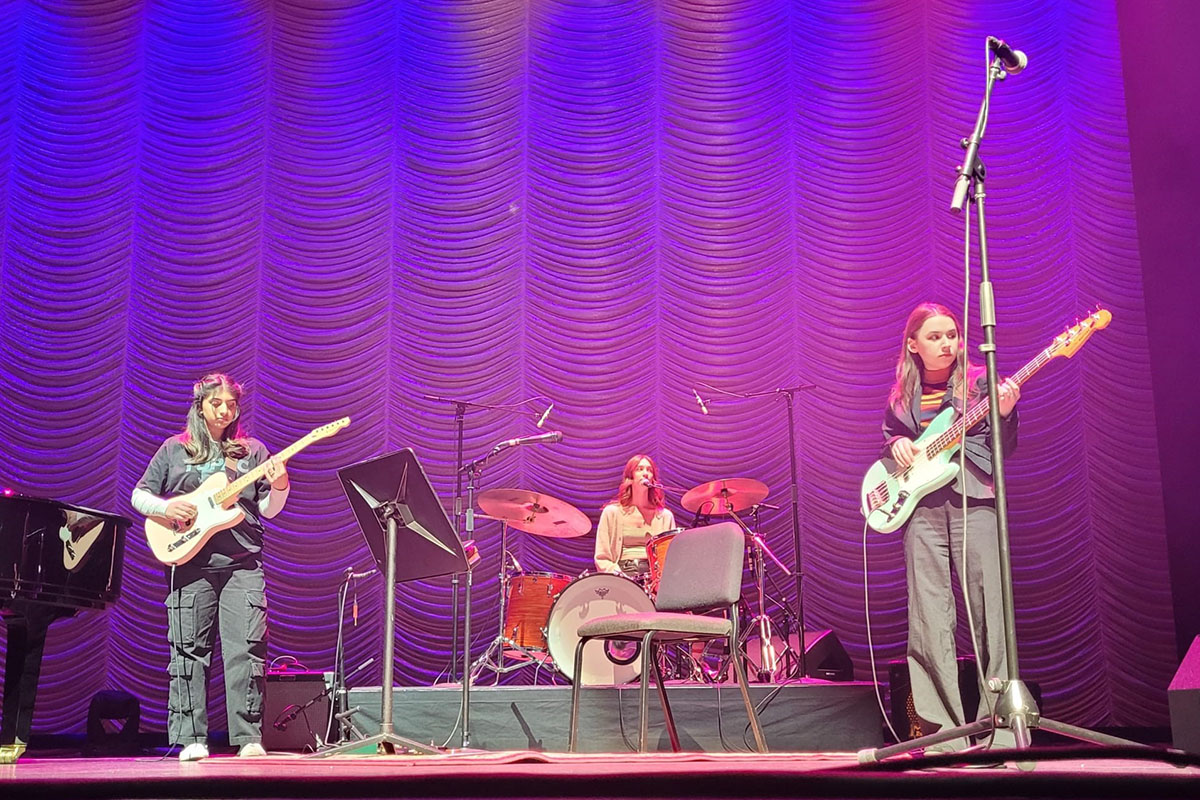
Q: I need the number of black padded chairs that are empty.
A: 1